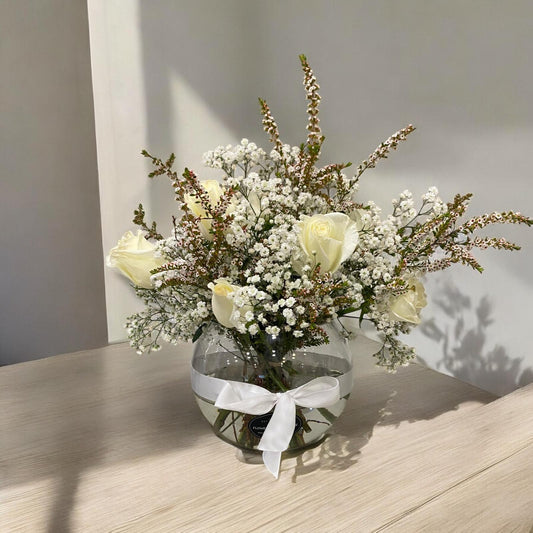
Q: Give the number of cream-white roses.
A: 5